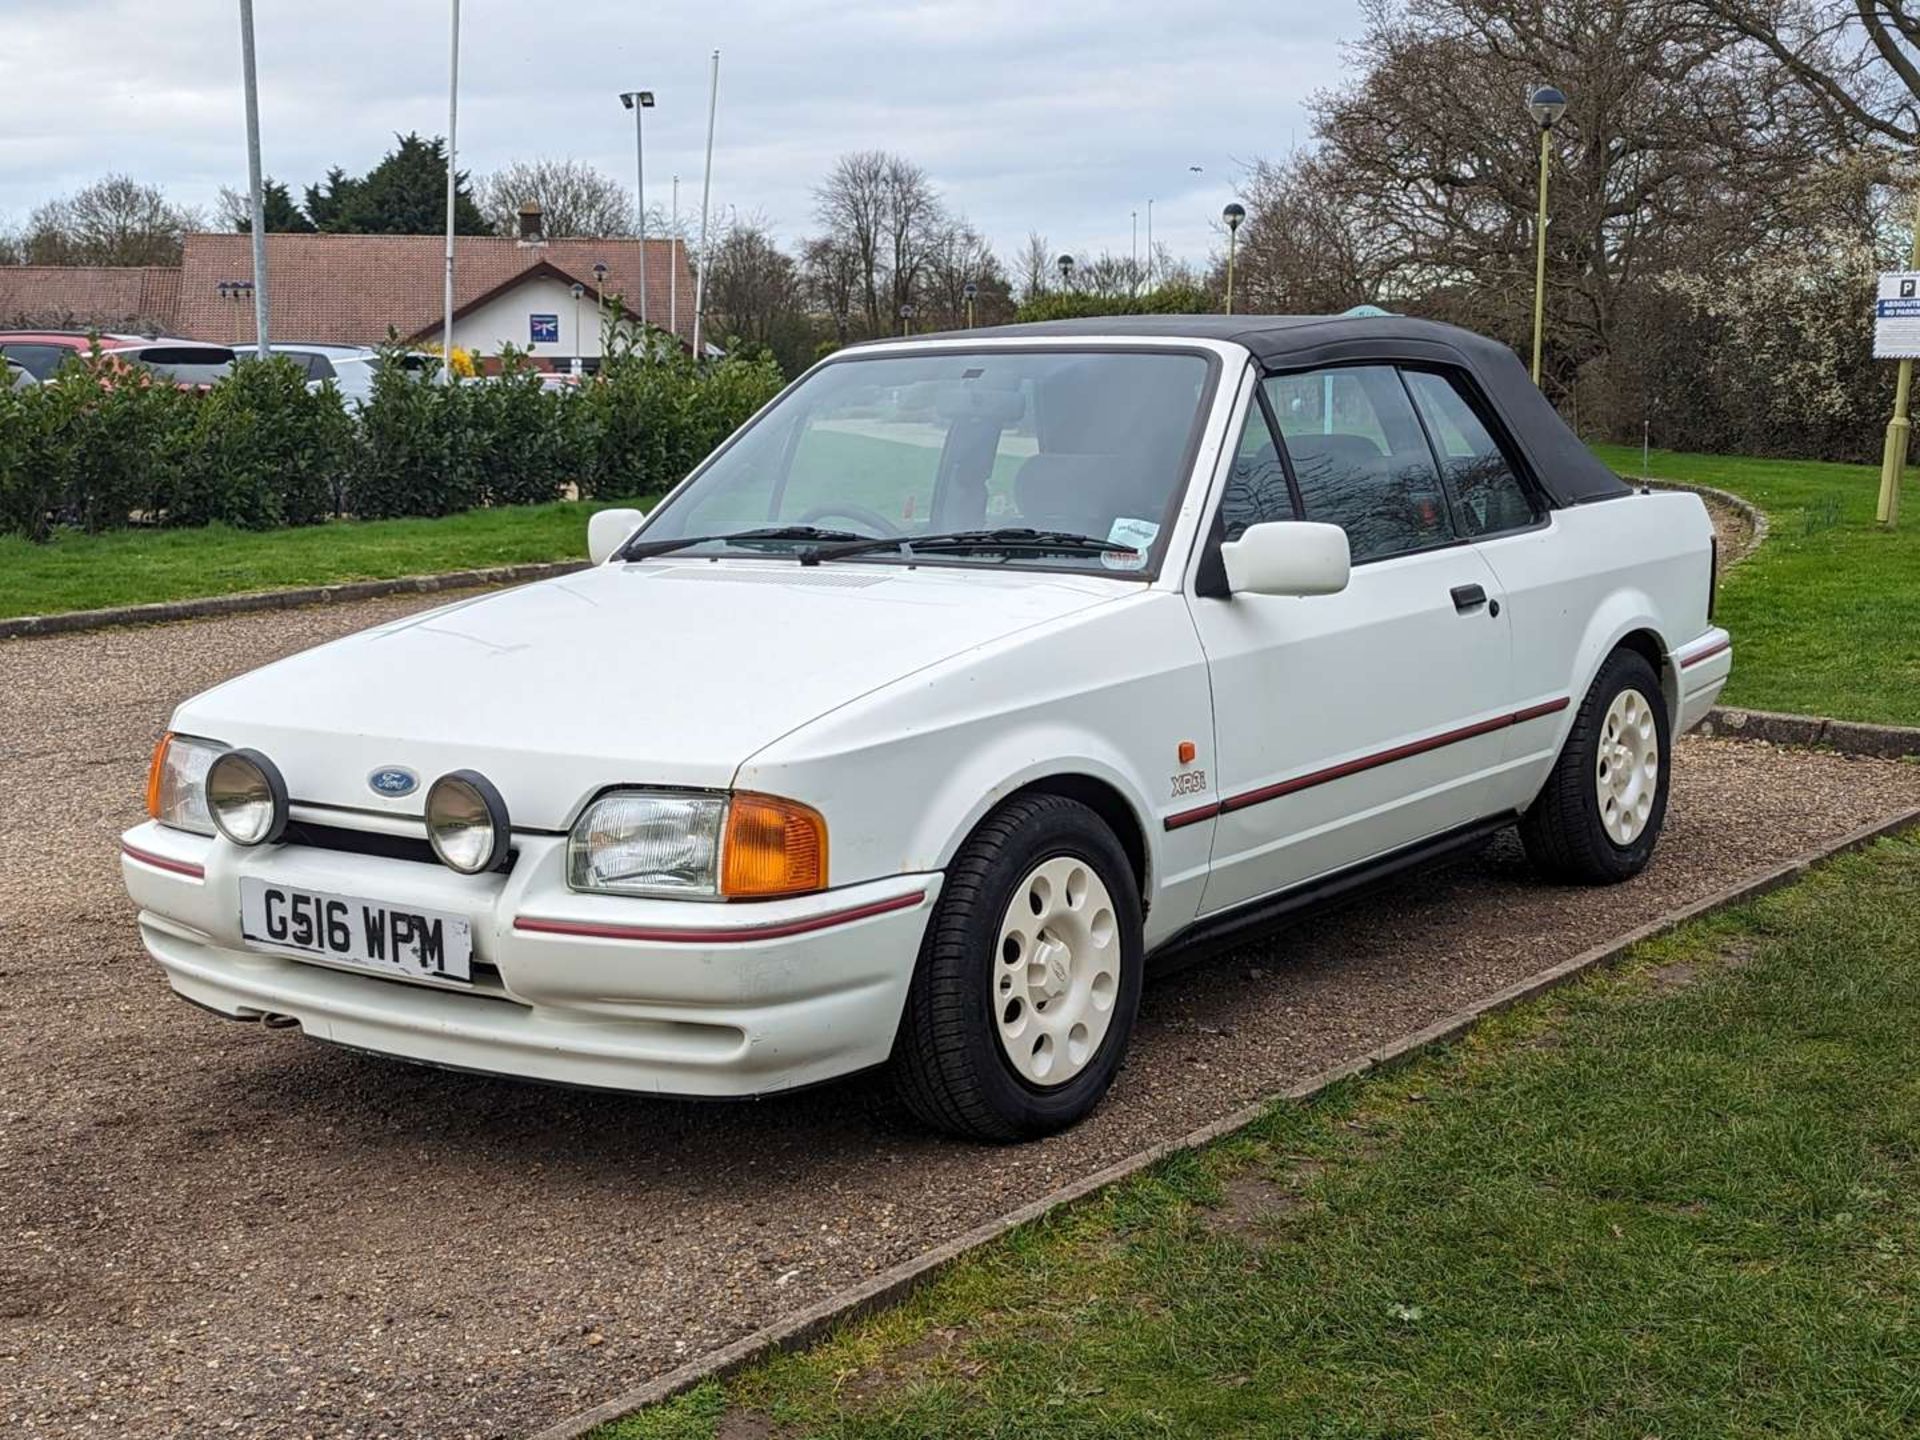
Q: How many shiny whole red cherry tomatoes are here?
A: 0